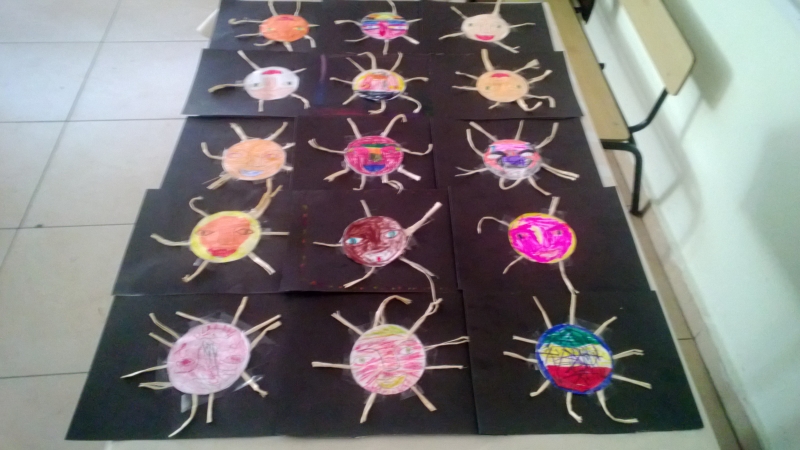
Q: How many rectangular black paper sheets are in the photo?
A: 15